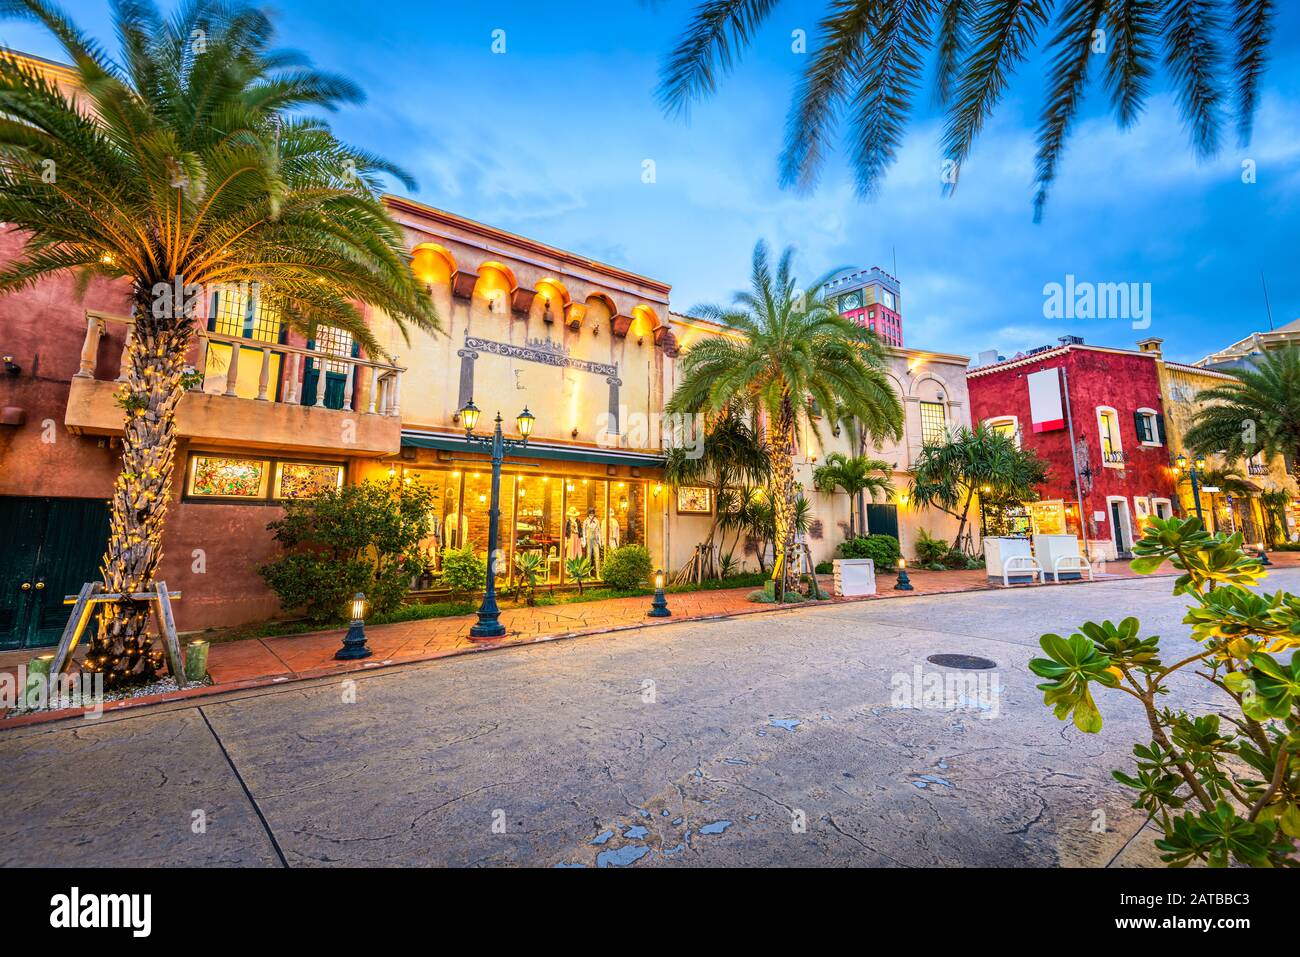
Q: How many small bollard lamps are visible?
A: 4